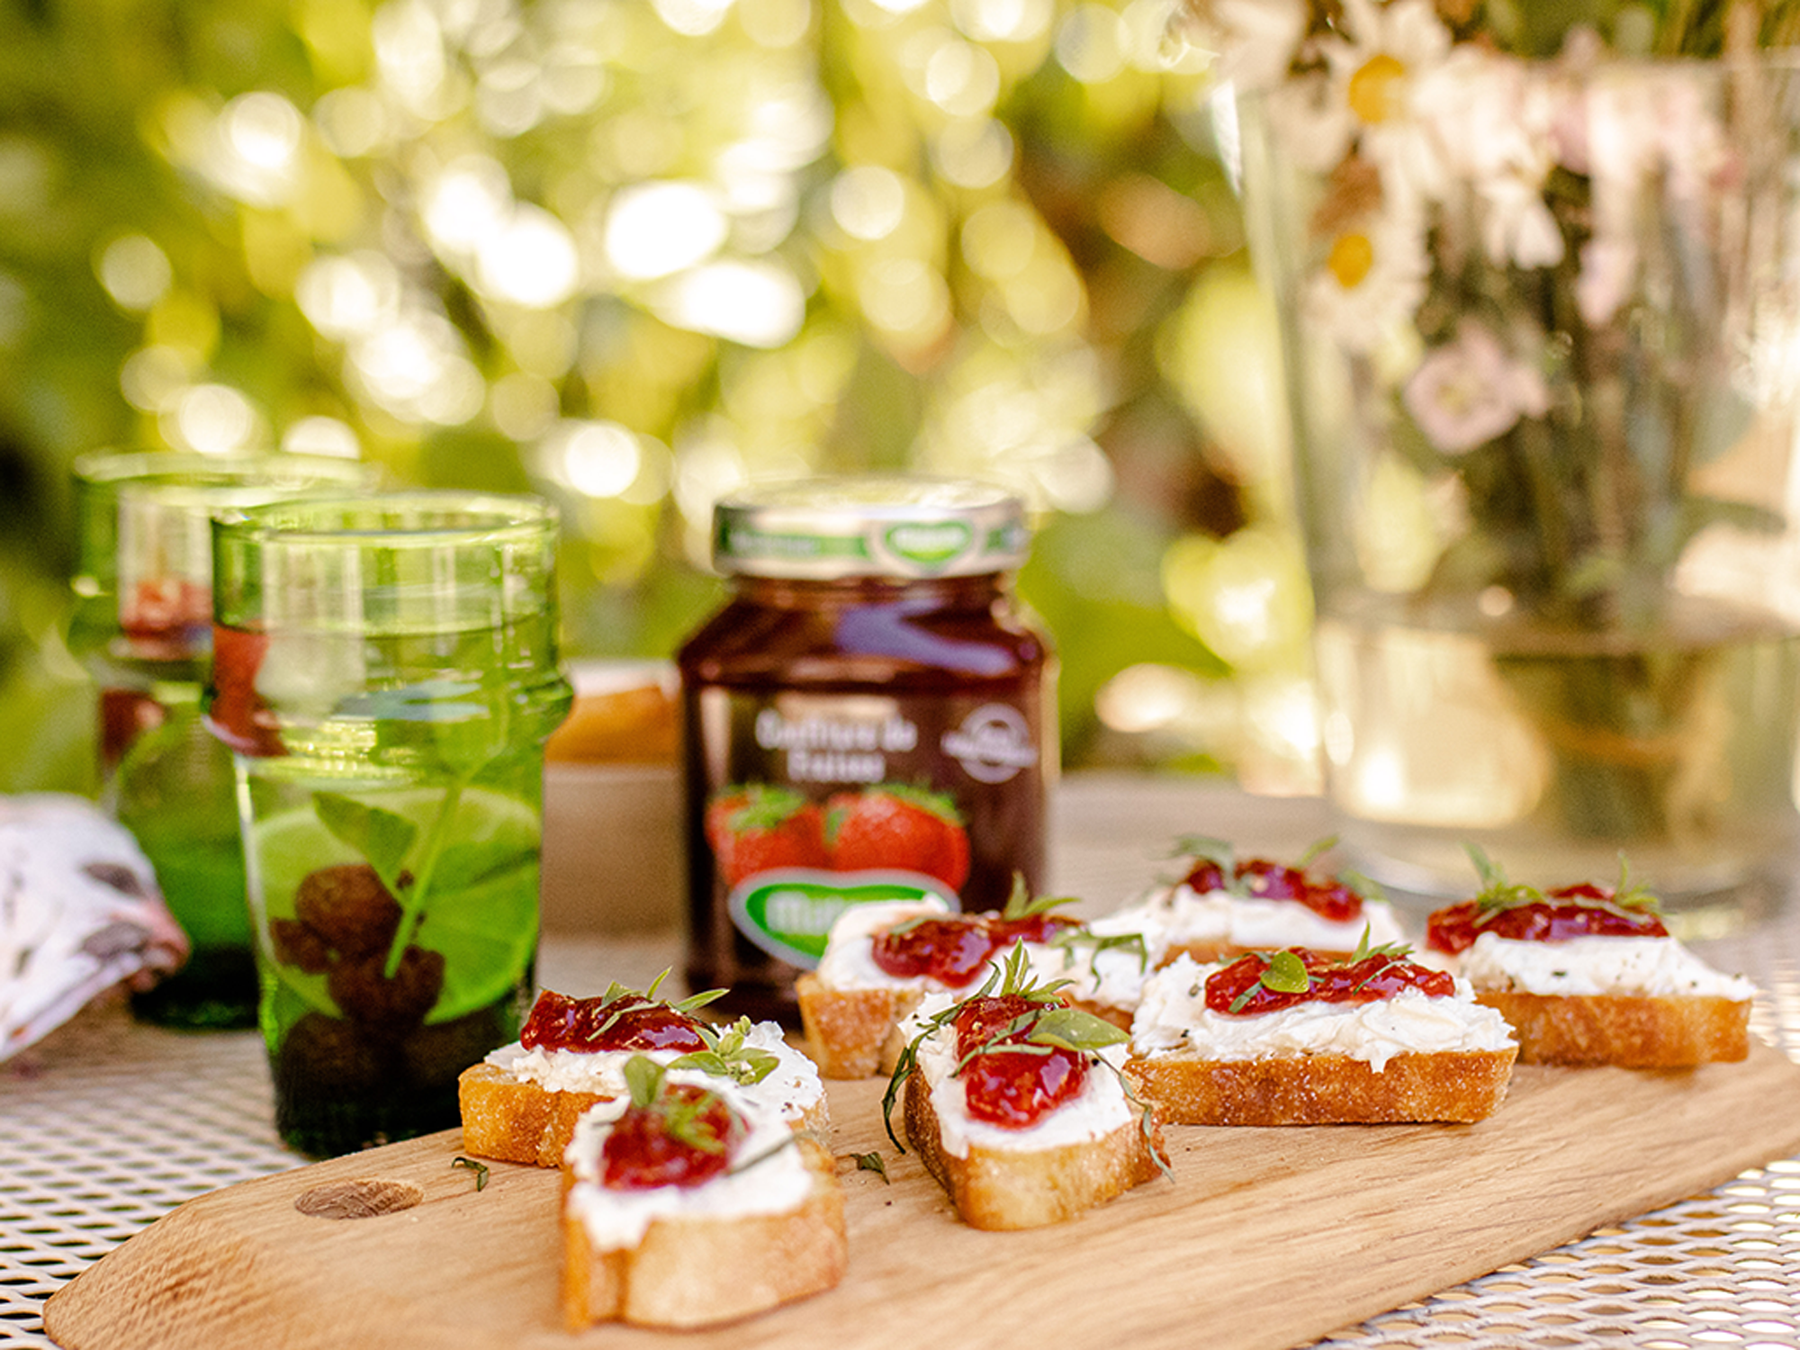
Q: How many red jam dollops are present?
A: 7